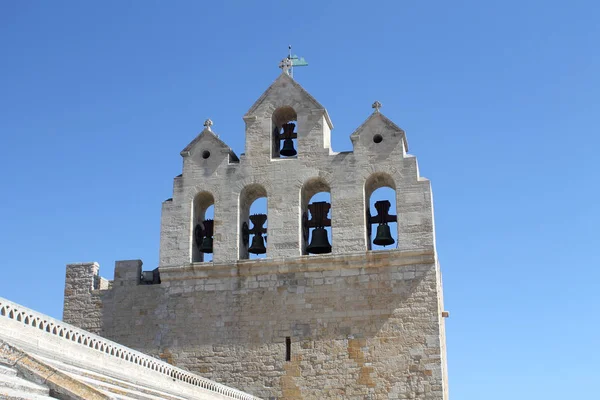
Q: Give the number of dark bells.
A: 5